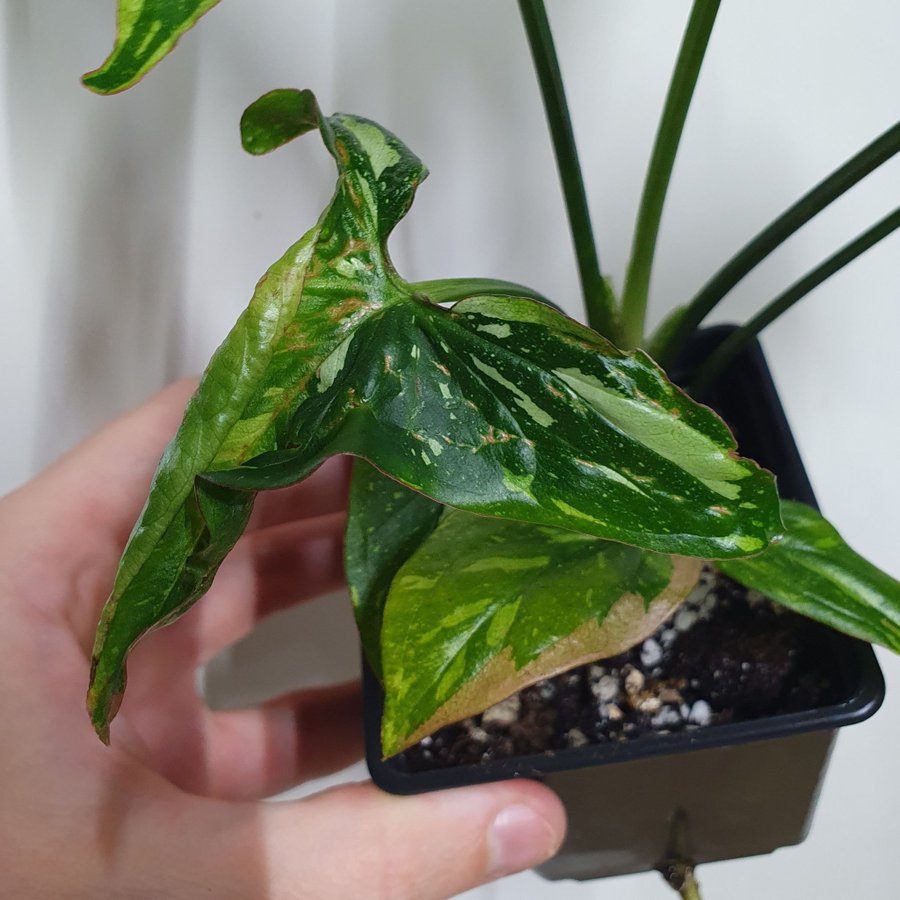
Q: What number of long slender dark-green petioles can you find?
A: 4